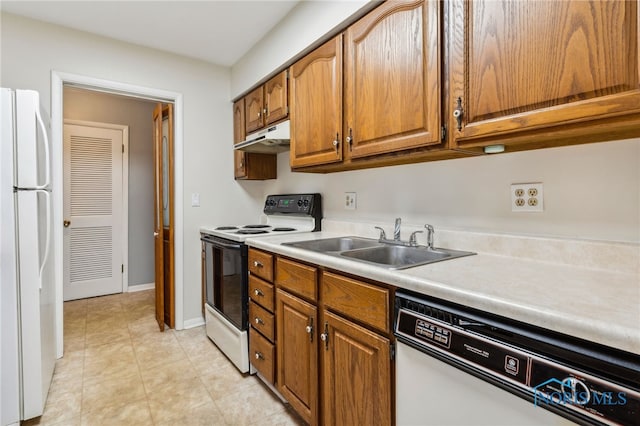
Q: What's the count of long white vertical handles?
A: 2